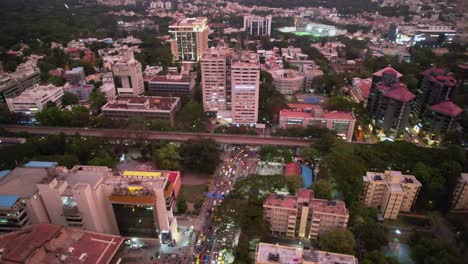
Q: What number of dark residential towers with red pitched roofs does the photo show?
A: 4